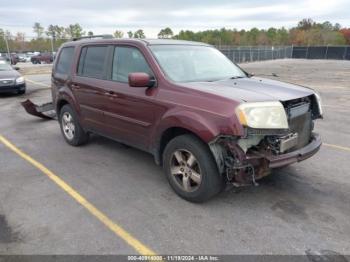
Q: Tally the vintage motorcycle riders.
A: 0